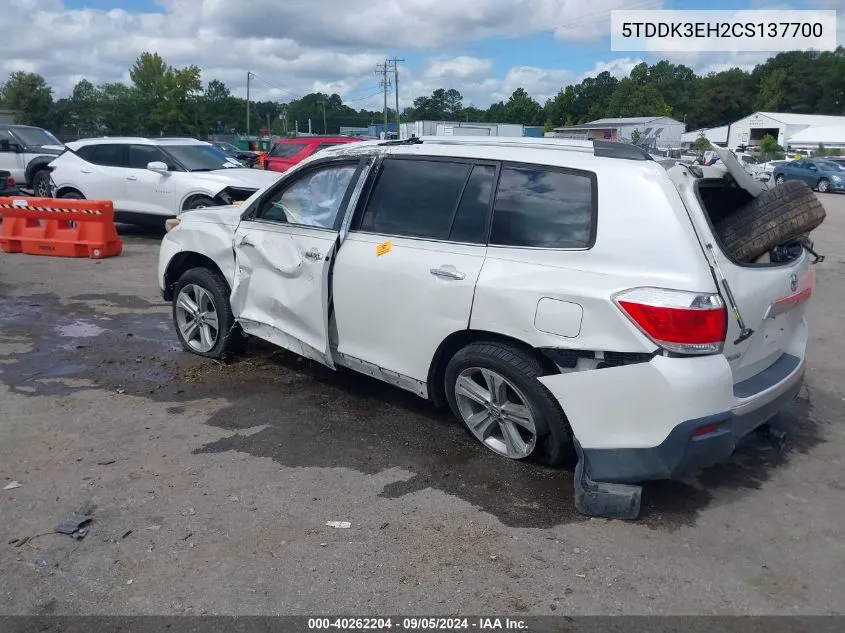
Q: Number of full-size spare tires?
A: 1